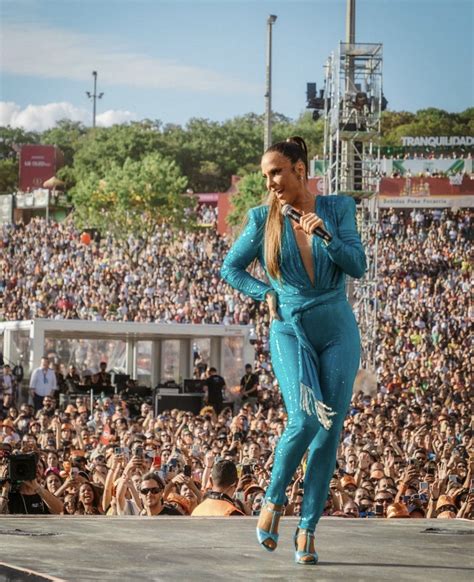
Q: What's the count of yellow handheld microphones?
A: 0